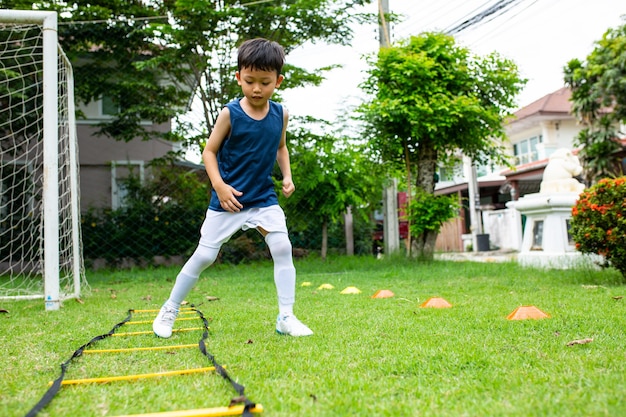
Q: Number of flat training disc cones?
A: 6